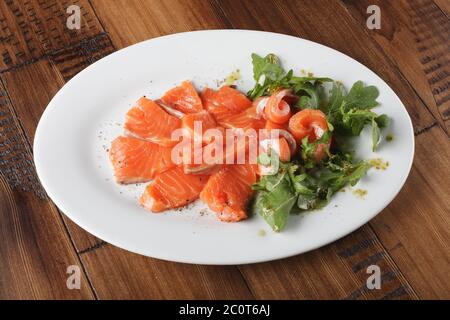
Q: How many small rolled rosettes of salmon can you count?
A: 3